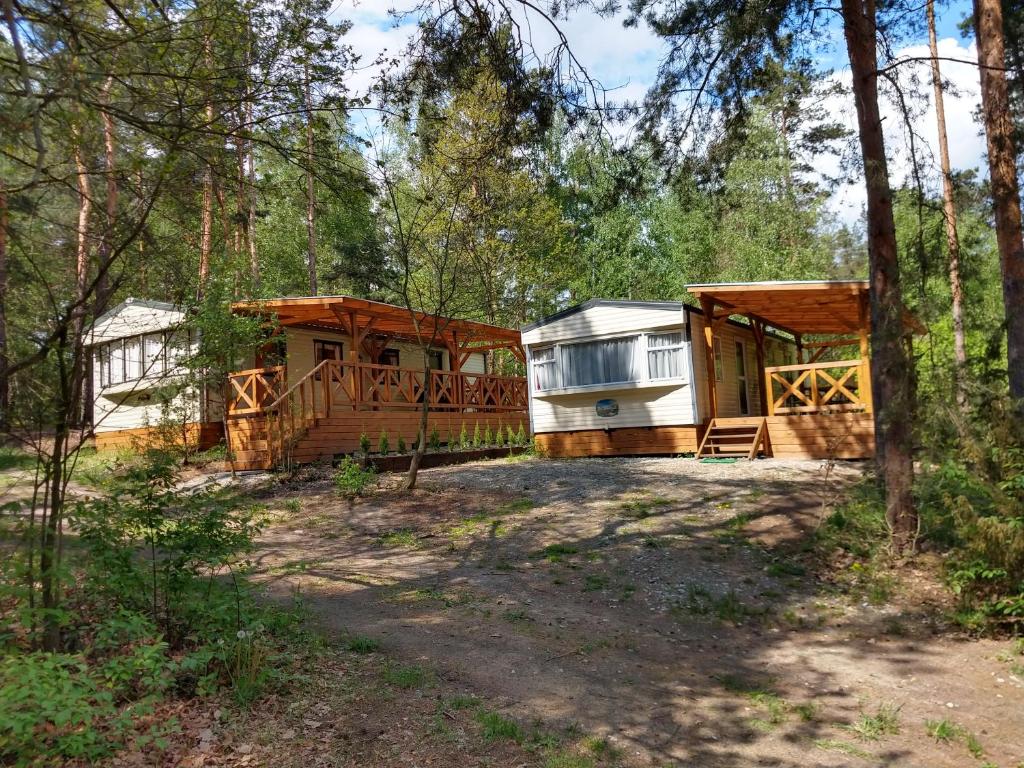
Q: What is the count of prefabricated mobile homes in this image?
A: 2